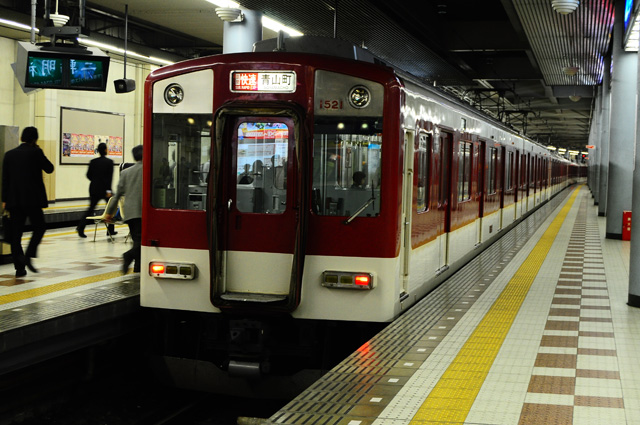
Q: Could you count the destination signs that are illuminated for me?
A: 1